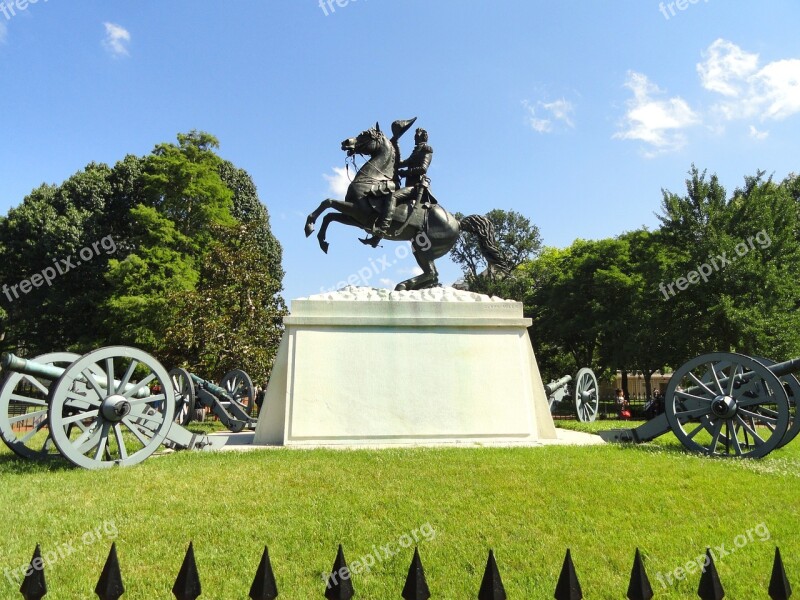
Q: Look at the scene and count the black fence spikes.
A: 11